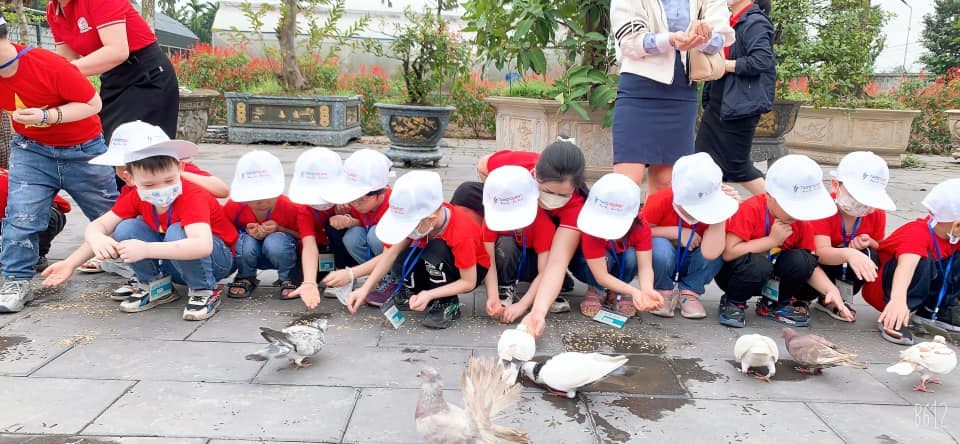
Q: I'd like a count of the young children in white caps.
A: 12